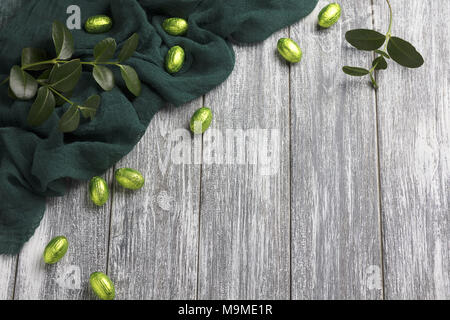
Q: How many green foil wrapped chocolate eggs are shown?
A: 10